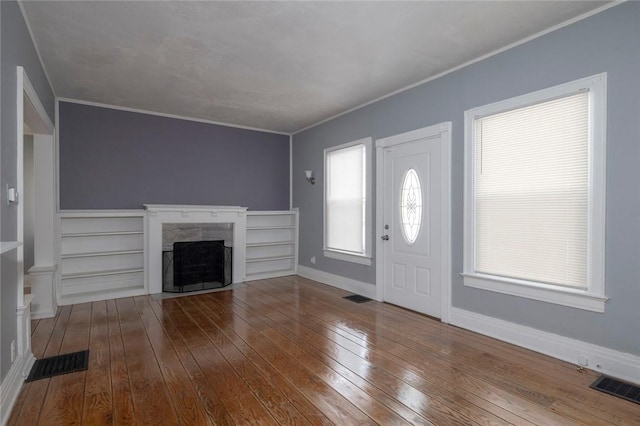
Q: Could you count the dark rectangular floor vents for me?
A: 3